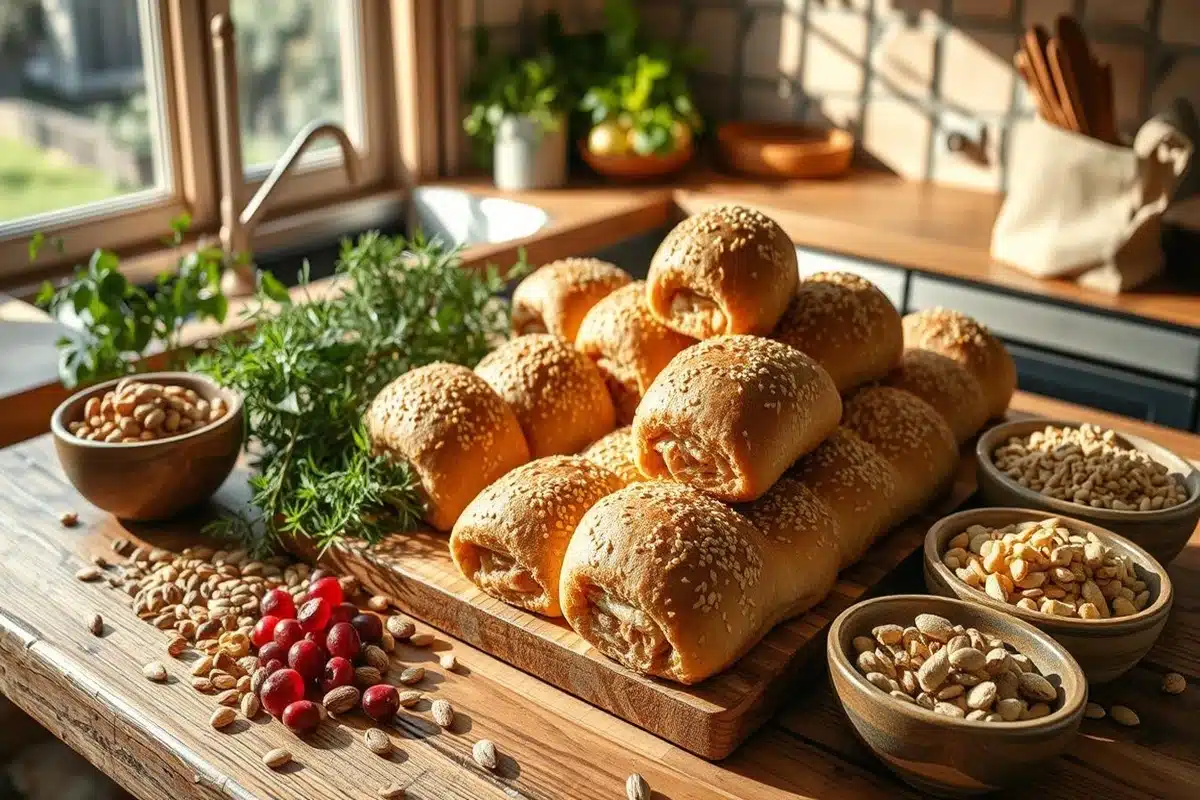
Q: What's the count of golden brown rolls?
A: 15